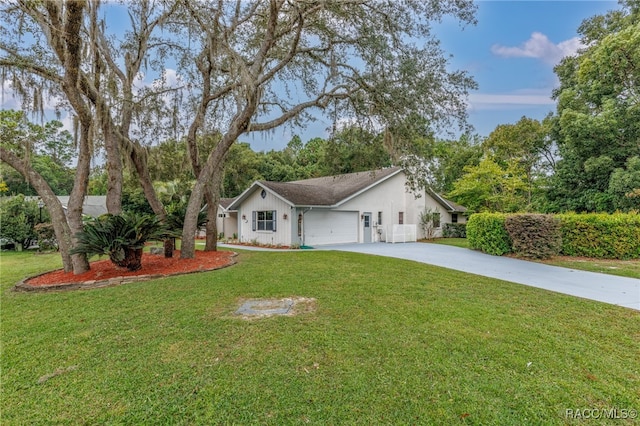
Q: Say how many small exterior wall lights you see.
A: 4